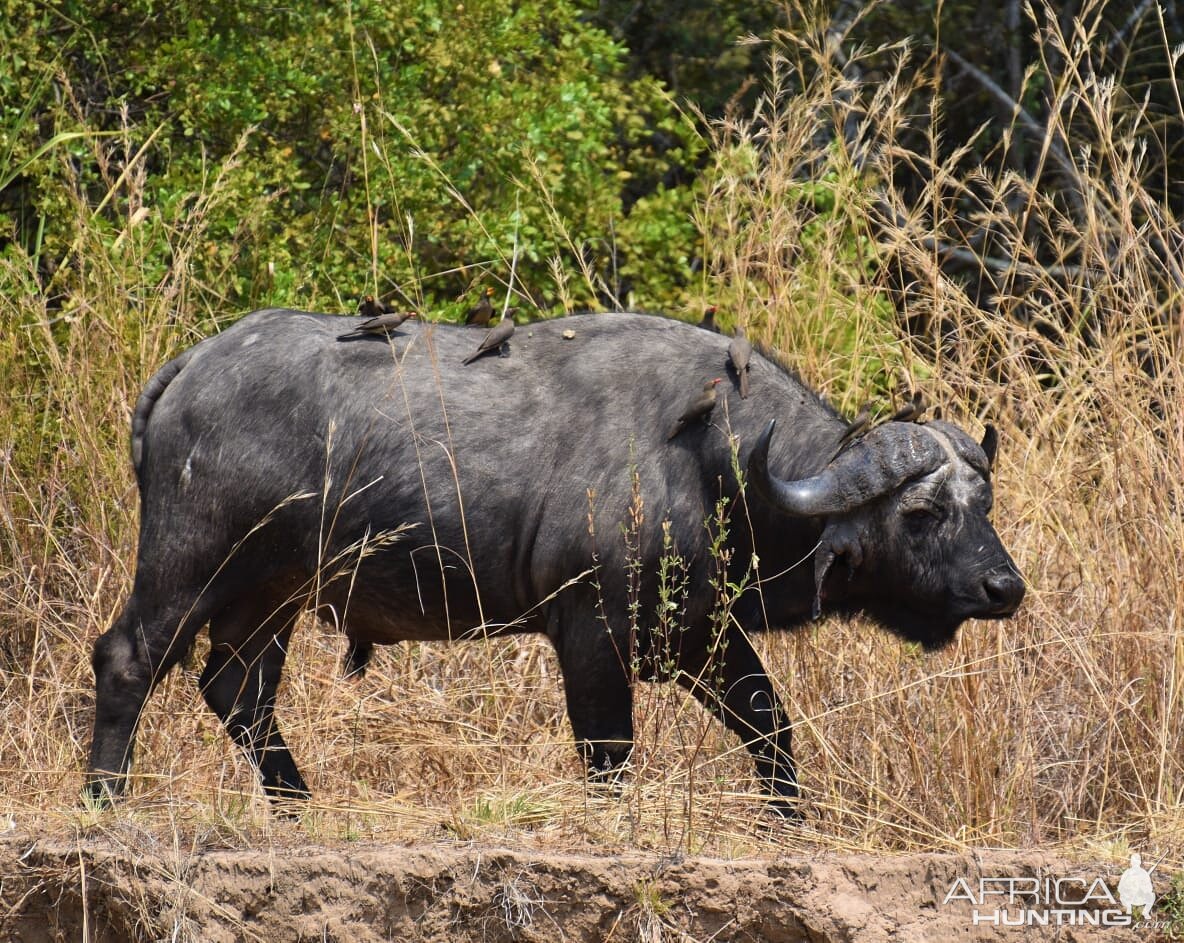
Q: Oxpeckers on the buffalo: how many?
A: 9